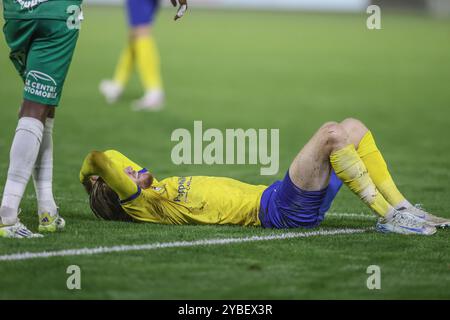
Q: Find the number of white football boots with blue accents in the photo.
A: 2